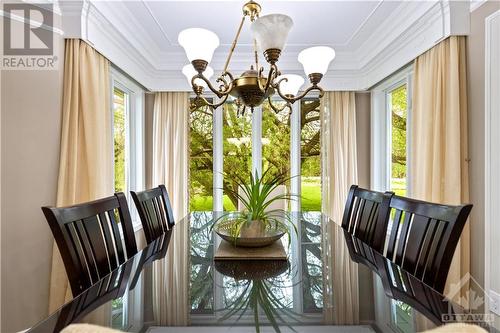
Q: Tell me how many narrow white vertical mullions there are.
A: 3